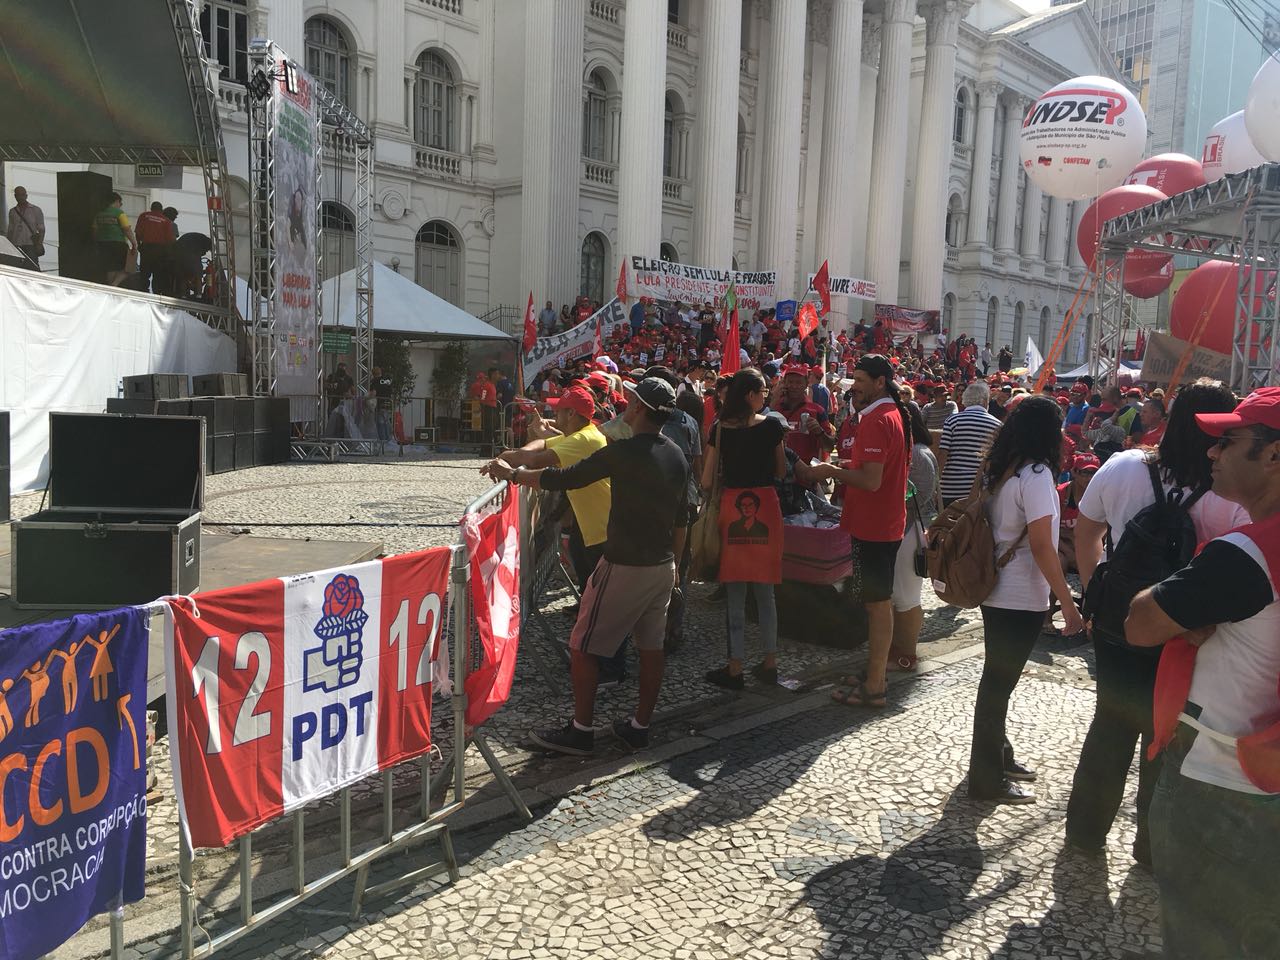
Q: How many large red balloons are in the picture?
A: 4